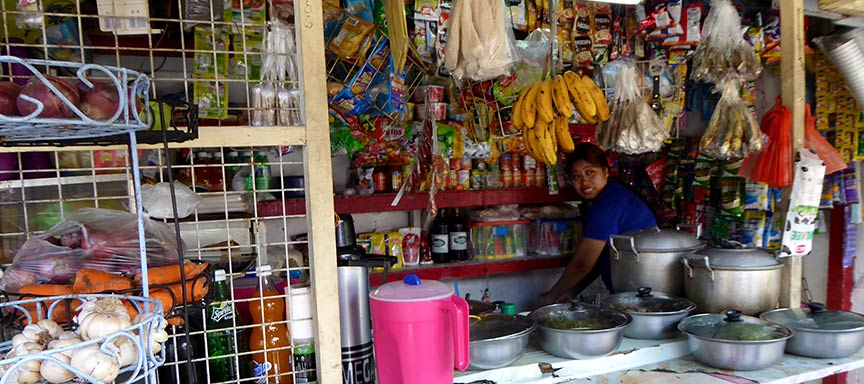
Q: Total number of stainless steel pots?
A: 7